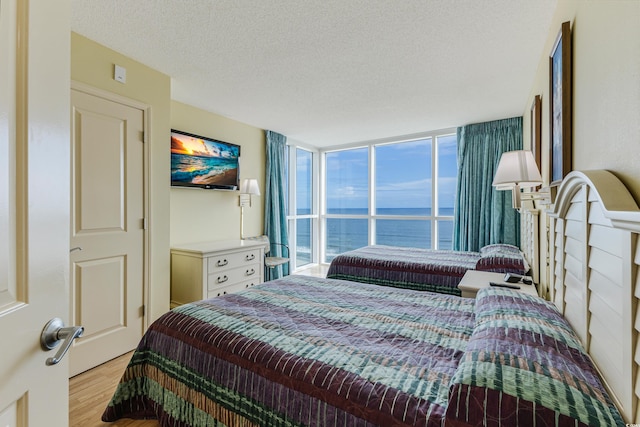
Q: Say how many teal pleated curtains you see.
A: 2